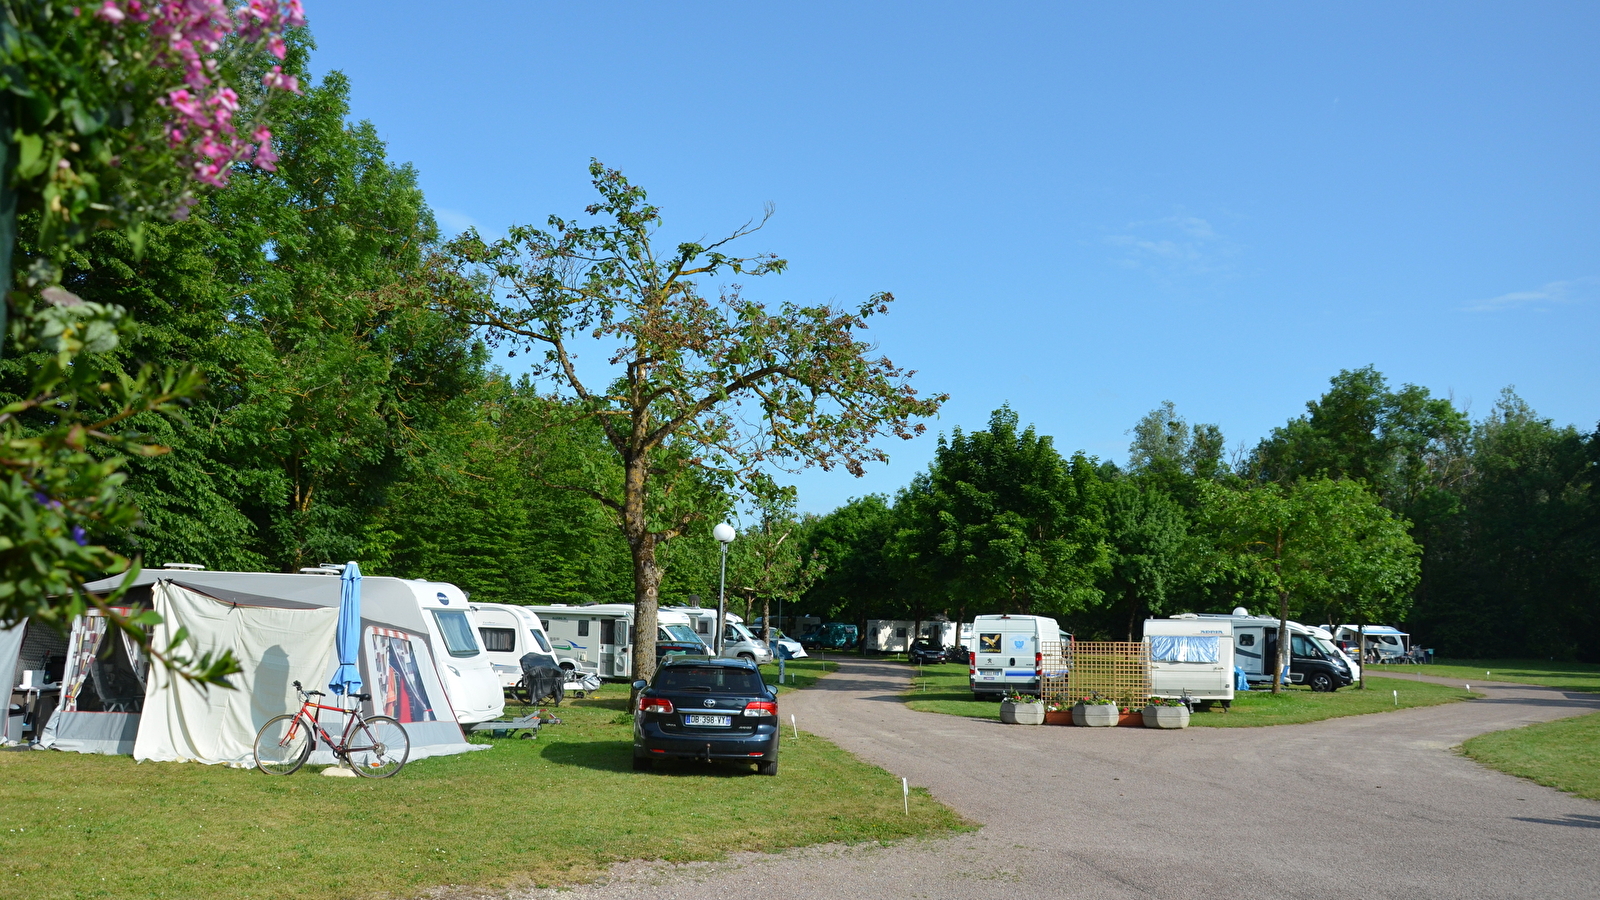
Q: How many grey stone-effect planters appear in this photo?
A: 3